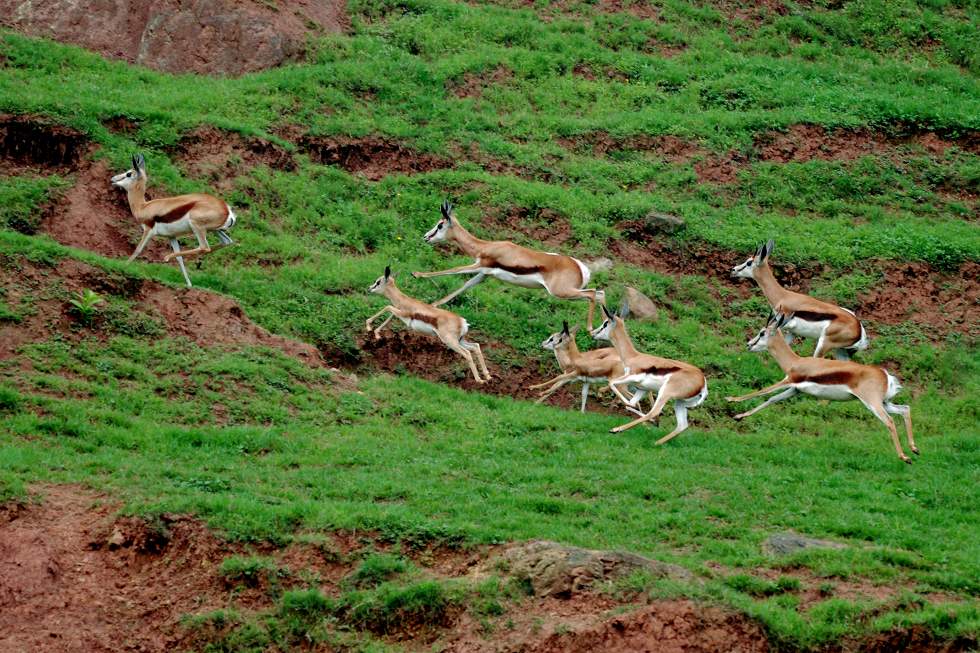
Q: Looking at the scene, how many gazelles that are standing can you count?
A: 0